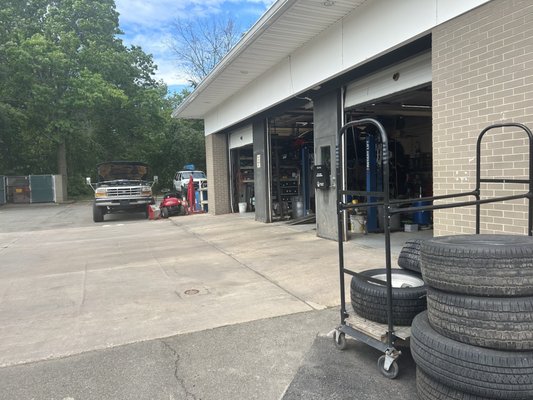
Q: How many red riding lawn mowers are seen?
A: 1